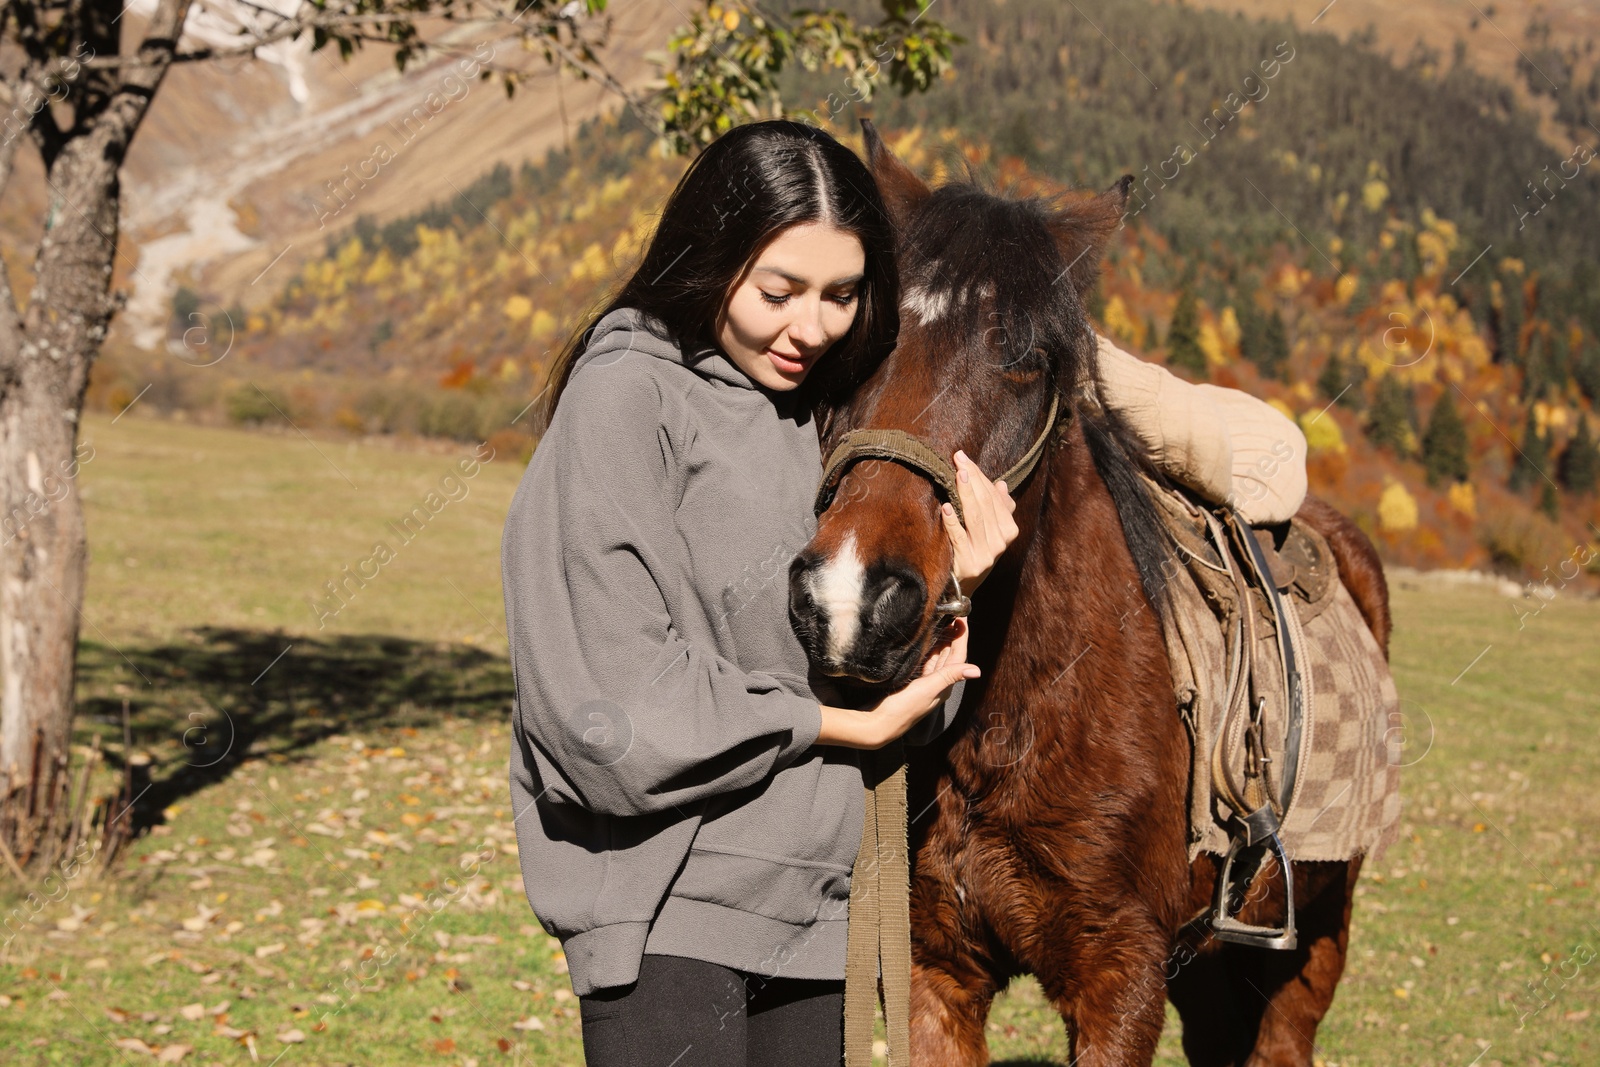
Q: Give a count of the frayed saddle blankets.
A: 1